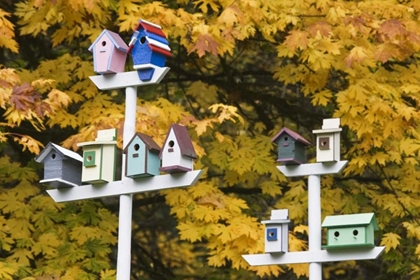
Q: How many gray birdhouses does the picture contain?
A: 1